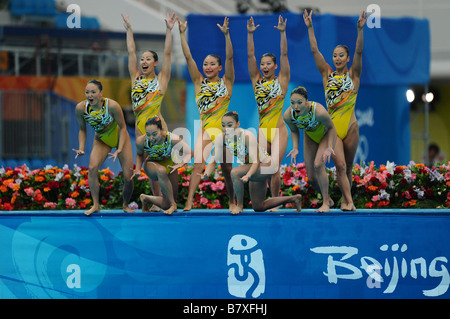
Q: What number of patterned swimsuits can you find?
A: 8